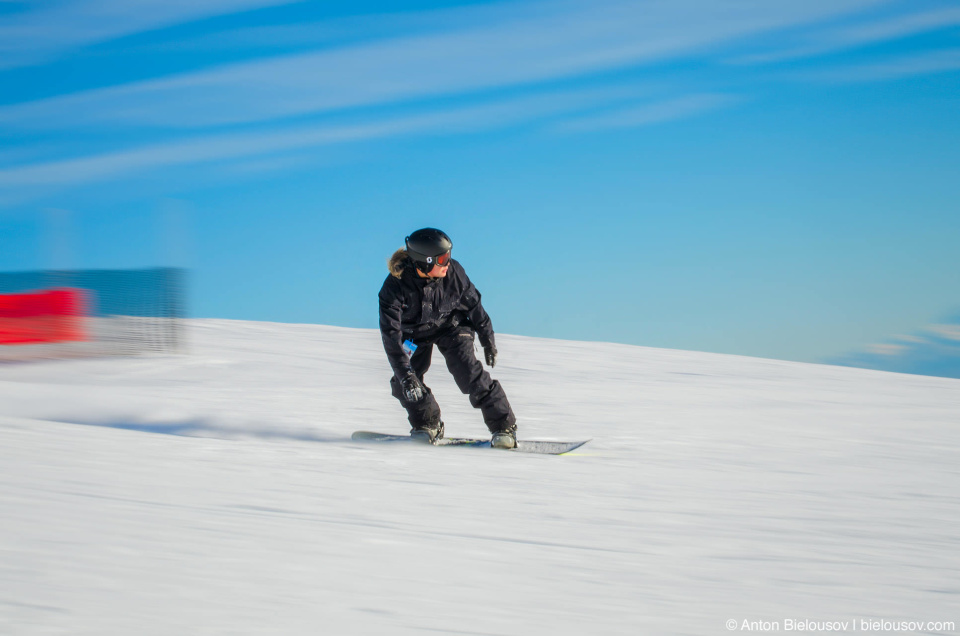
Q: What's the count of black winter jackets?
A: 1